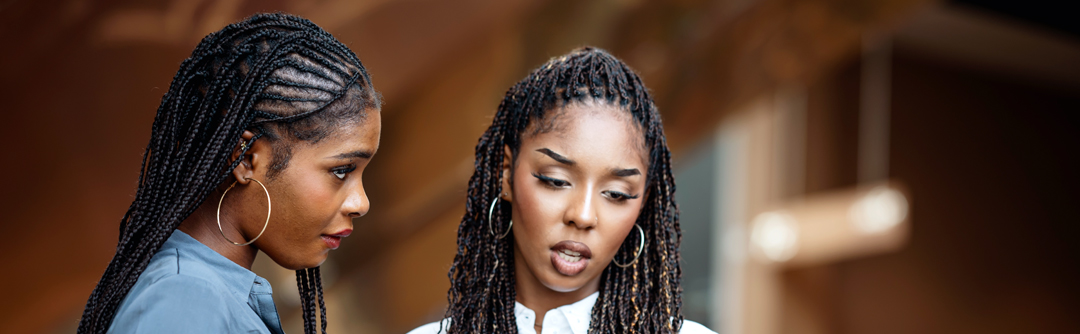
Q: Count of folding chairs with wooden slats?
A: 0